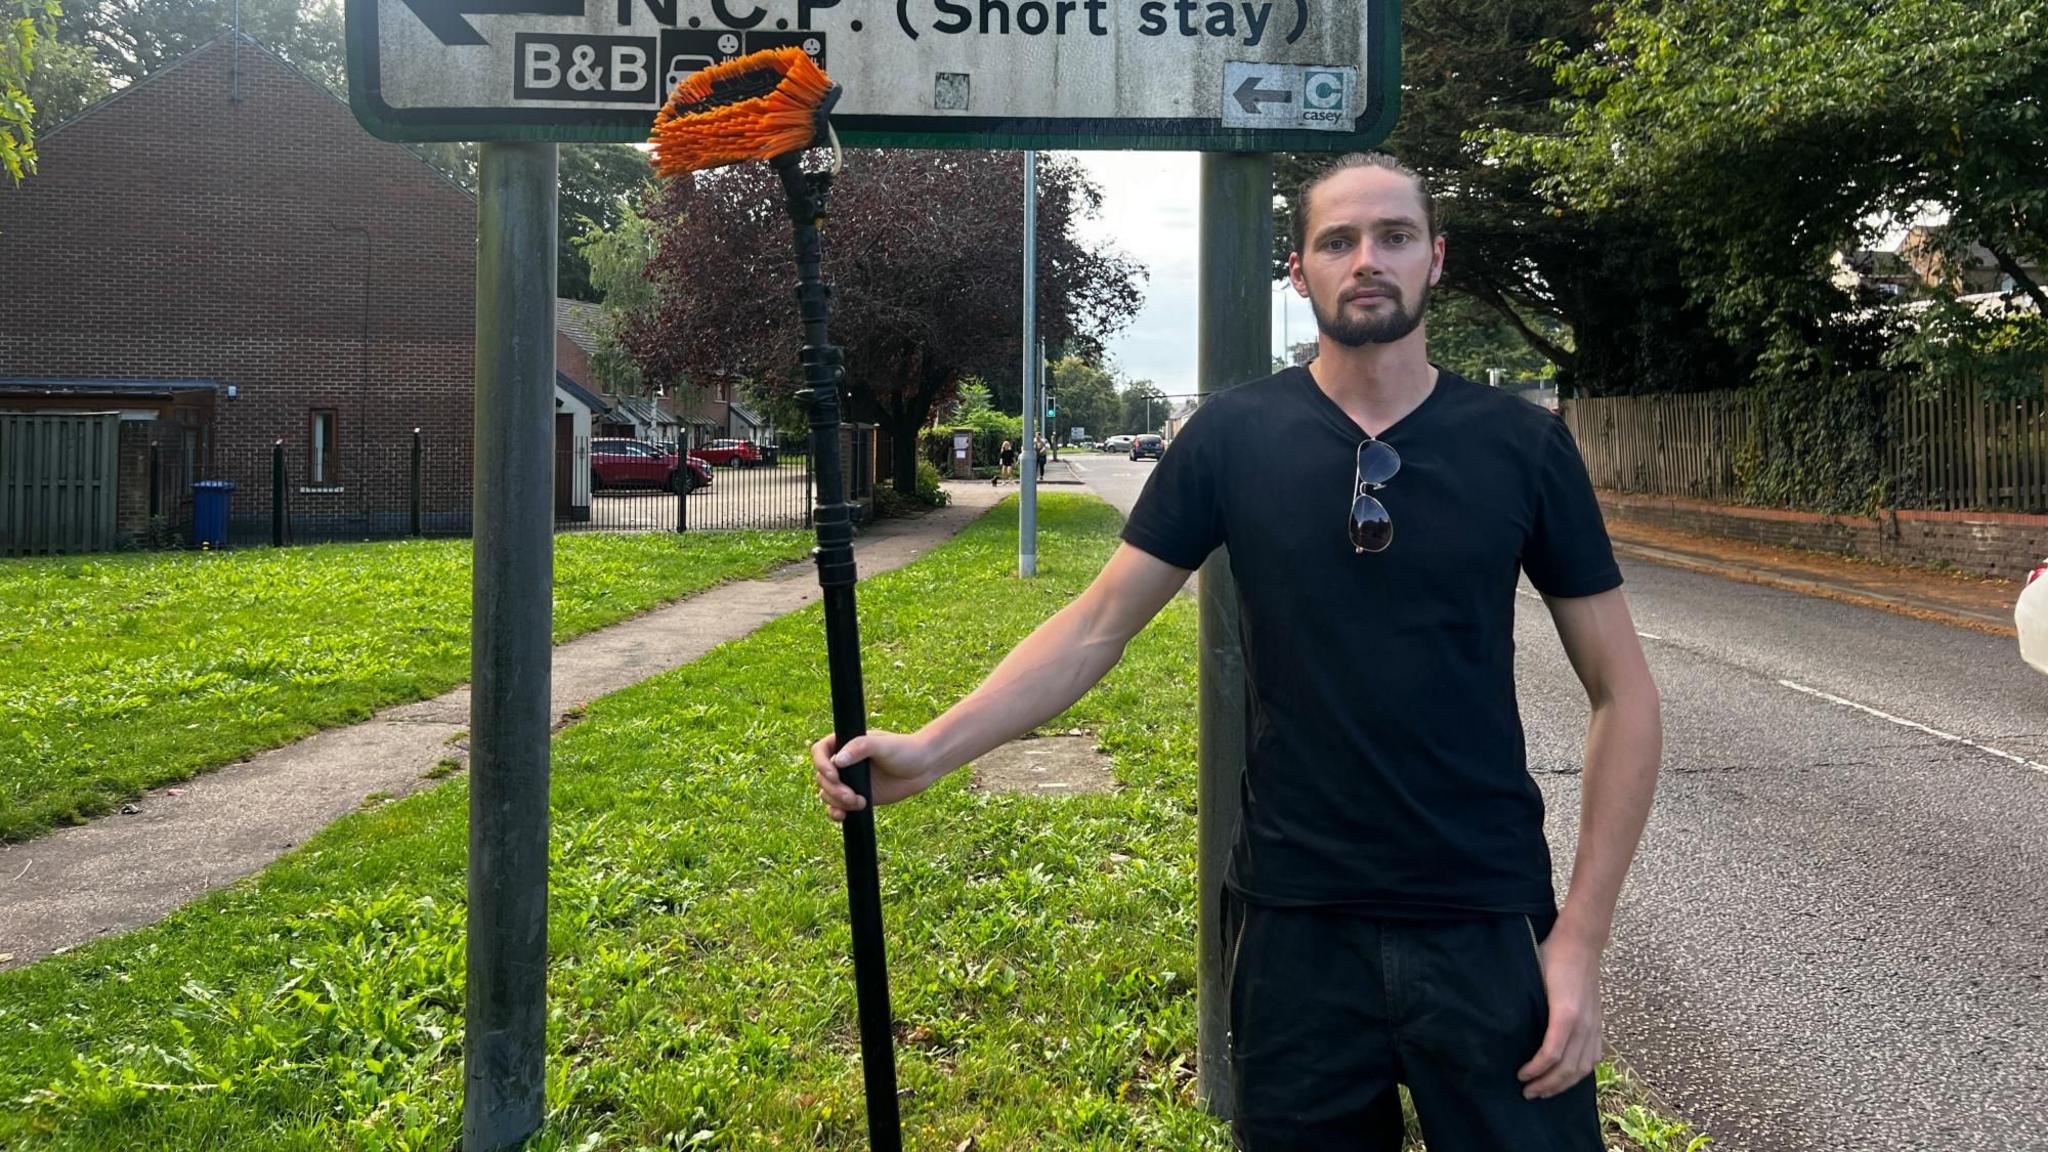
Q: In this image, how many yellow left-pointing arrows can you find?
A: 0